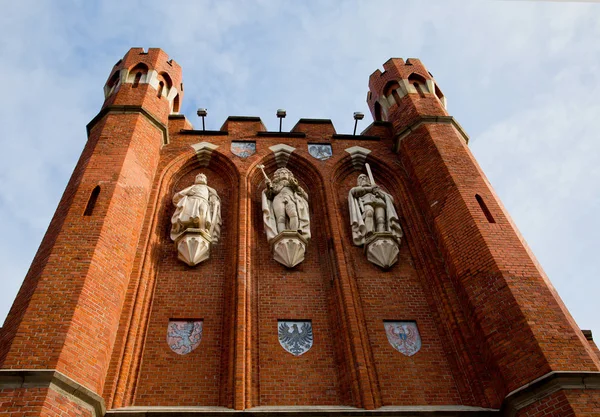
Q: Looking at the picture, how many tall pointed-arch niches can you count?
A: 3